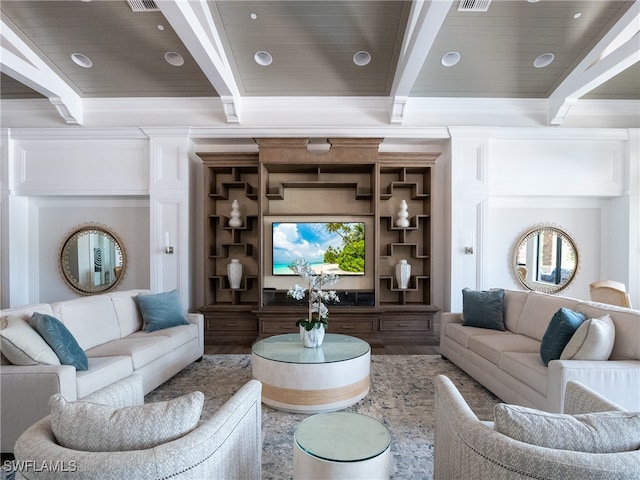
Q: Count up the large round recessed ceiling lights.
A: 6